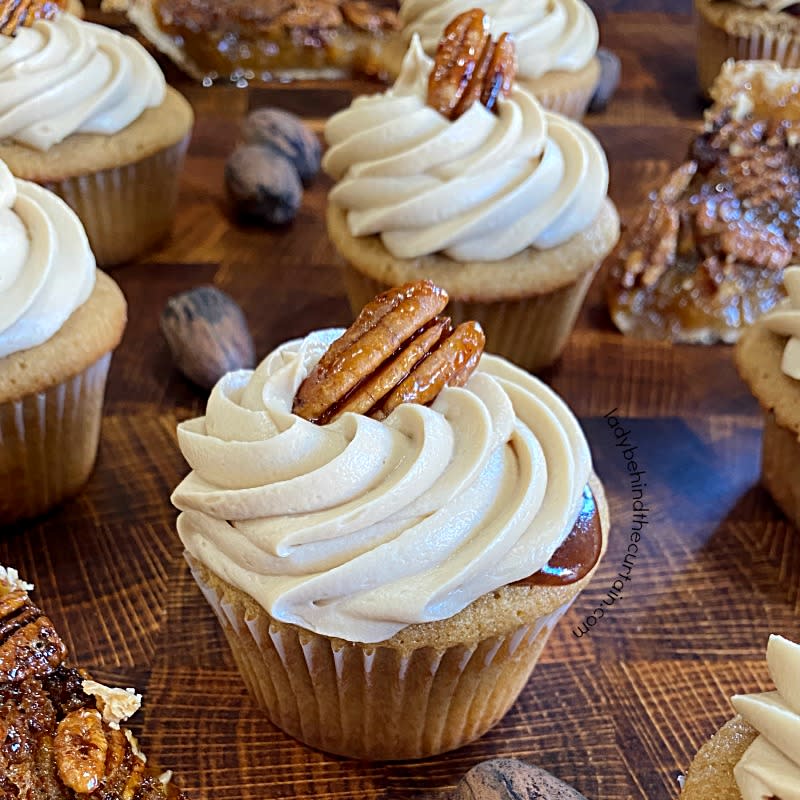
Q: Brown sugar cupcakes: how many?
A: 8